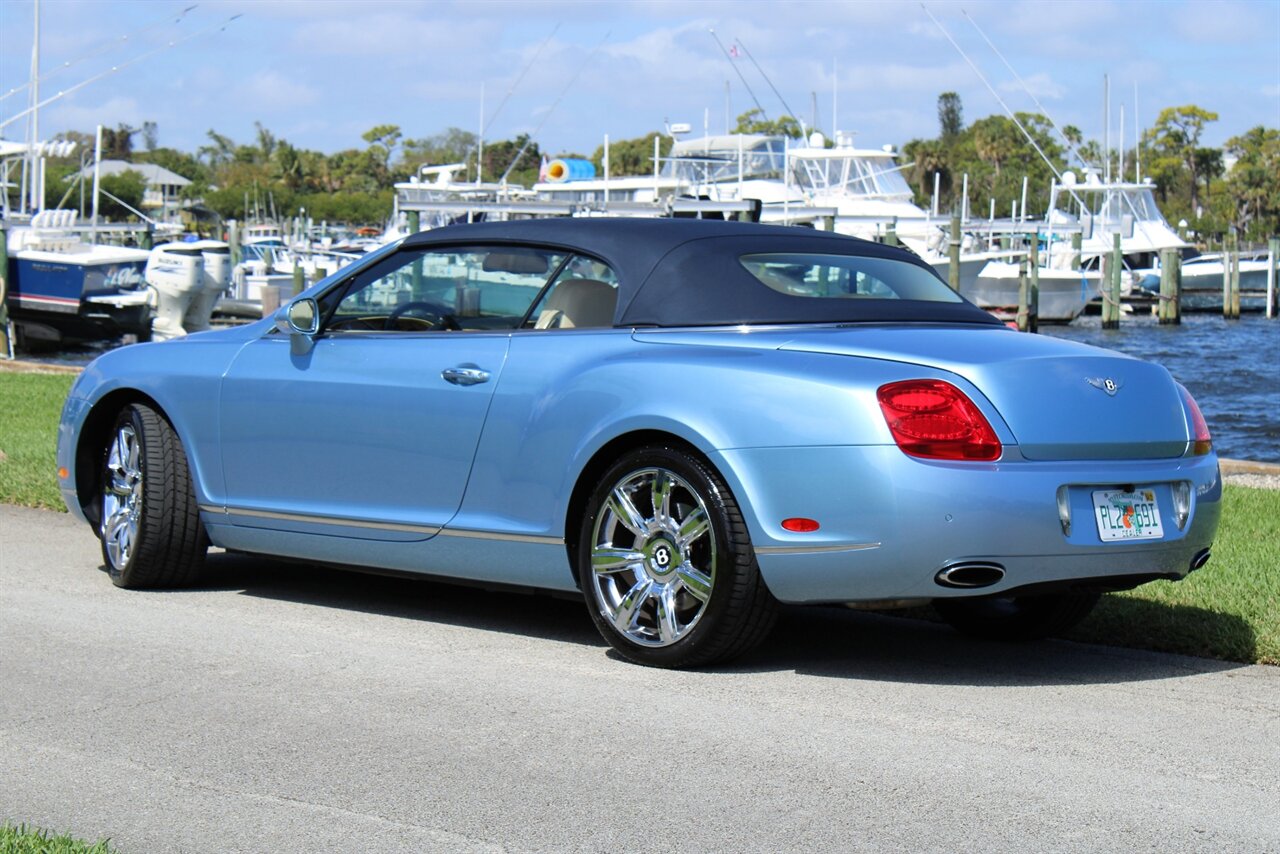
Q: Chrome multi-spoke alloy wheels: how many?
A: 2